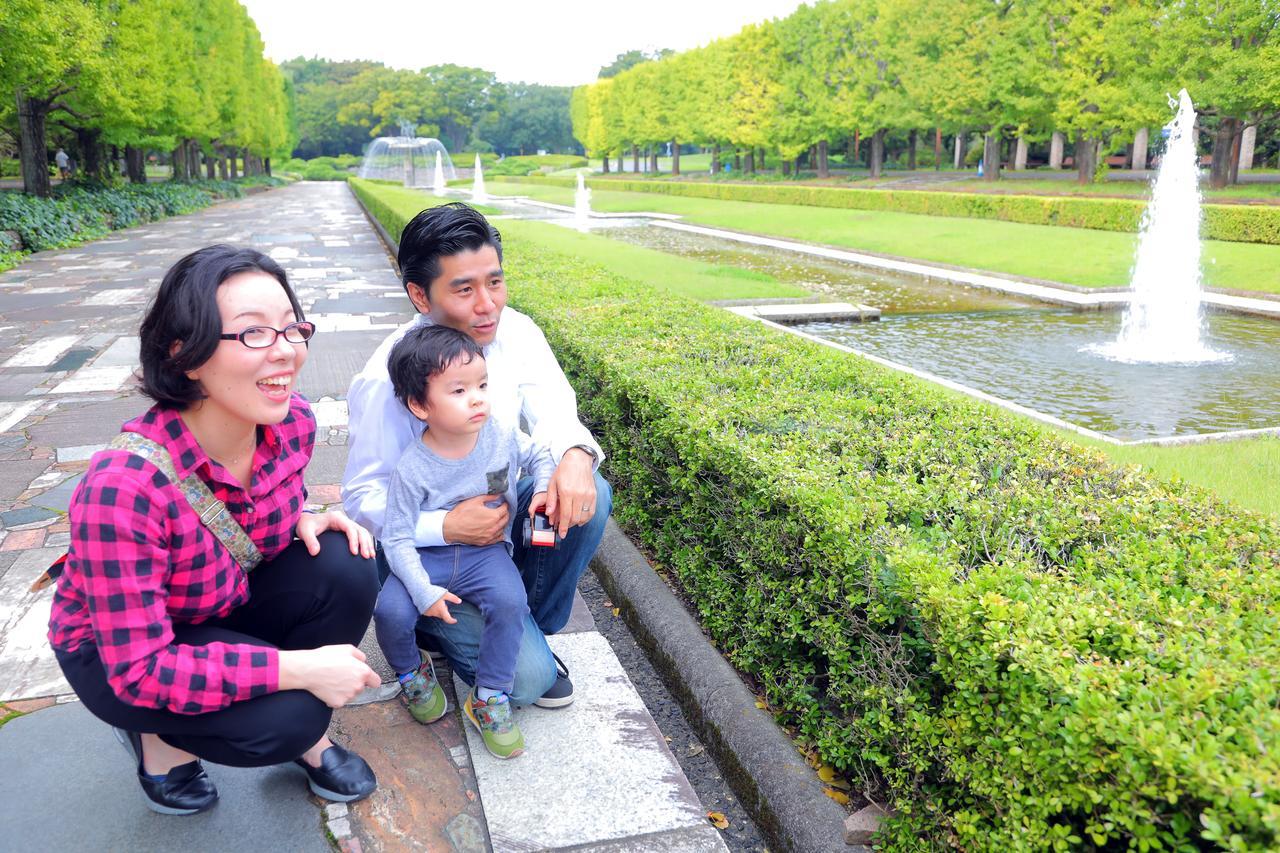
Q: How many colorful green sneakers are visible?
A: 2